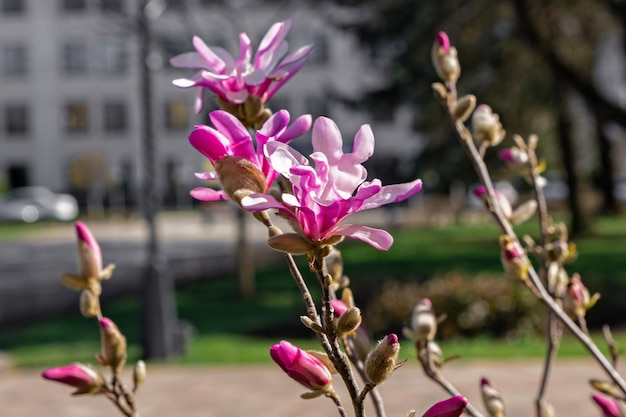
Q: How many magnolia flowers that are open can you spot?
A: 3